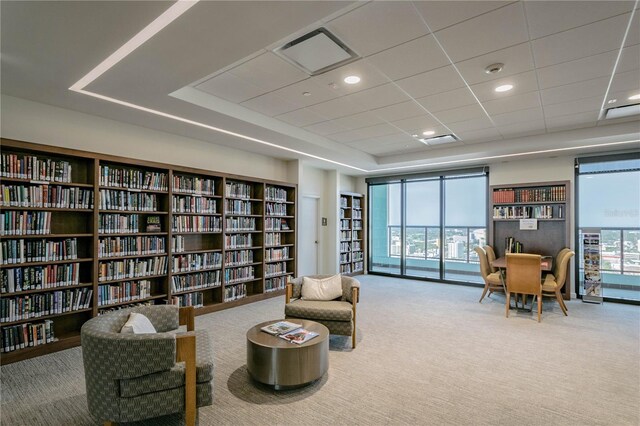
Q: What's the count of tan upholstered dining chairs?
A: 5